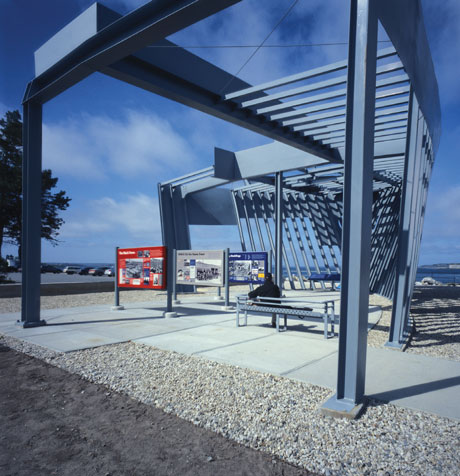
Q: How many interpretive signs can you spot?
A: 3